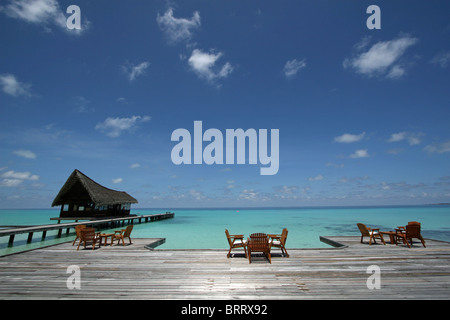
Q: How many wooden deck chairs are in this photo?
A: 9